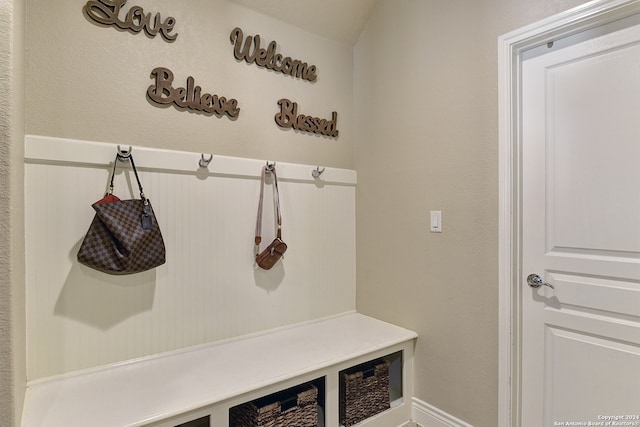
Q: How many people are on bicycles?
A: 0